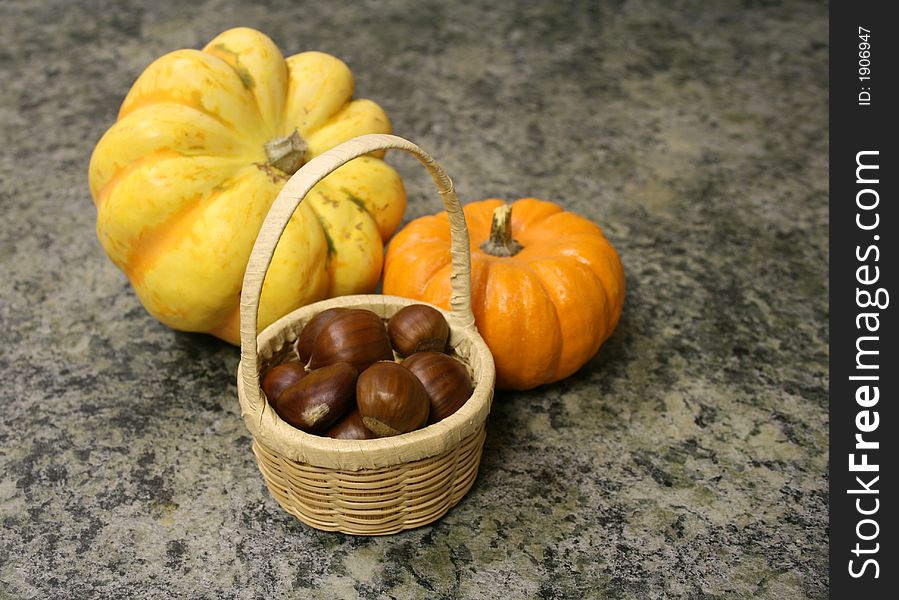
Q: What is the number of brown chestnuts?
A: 8